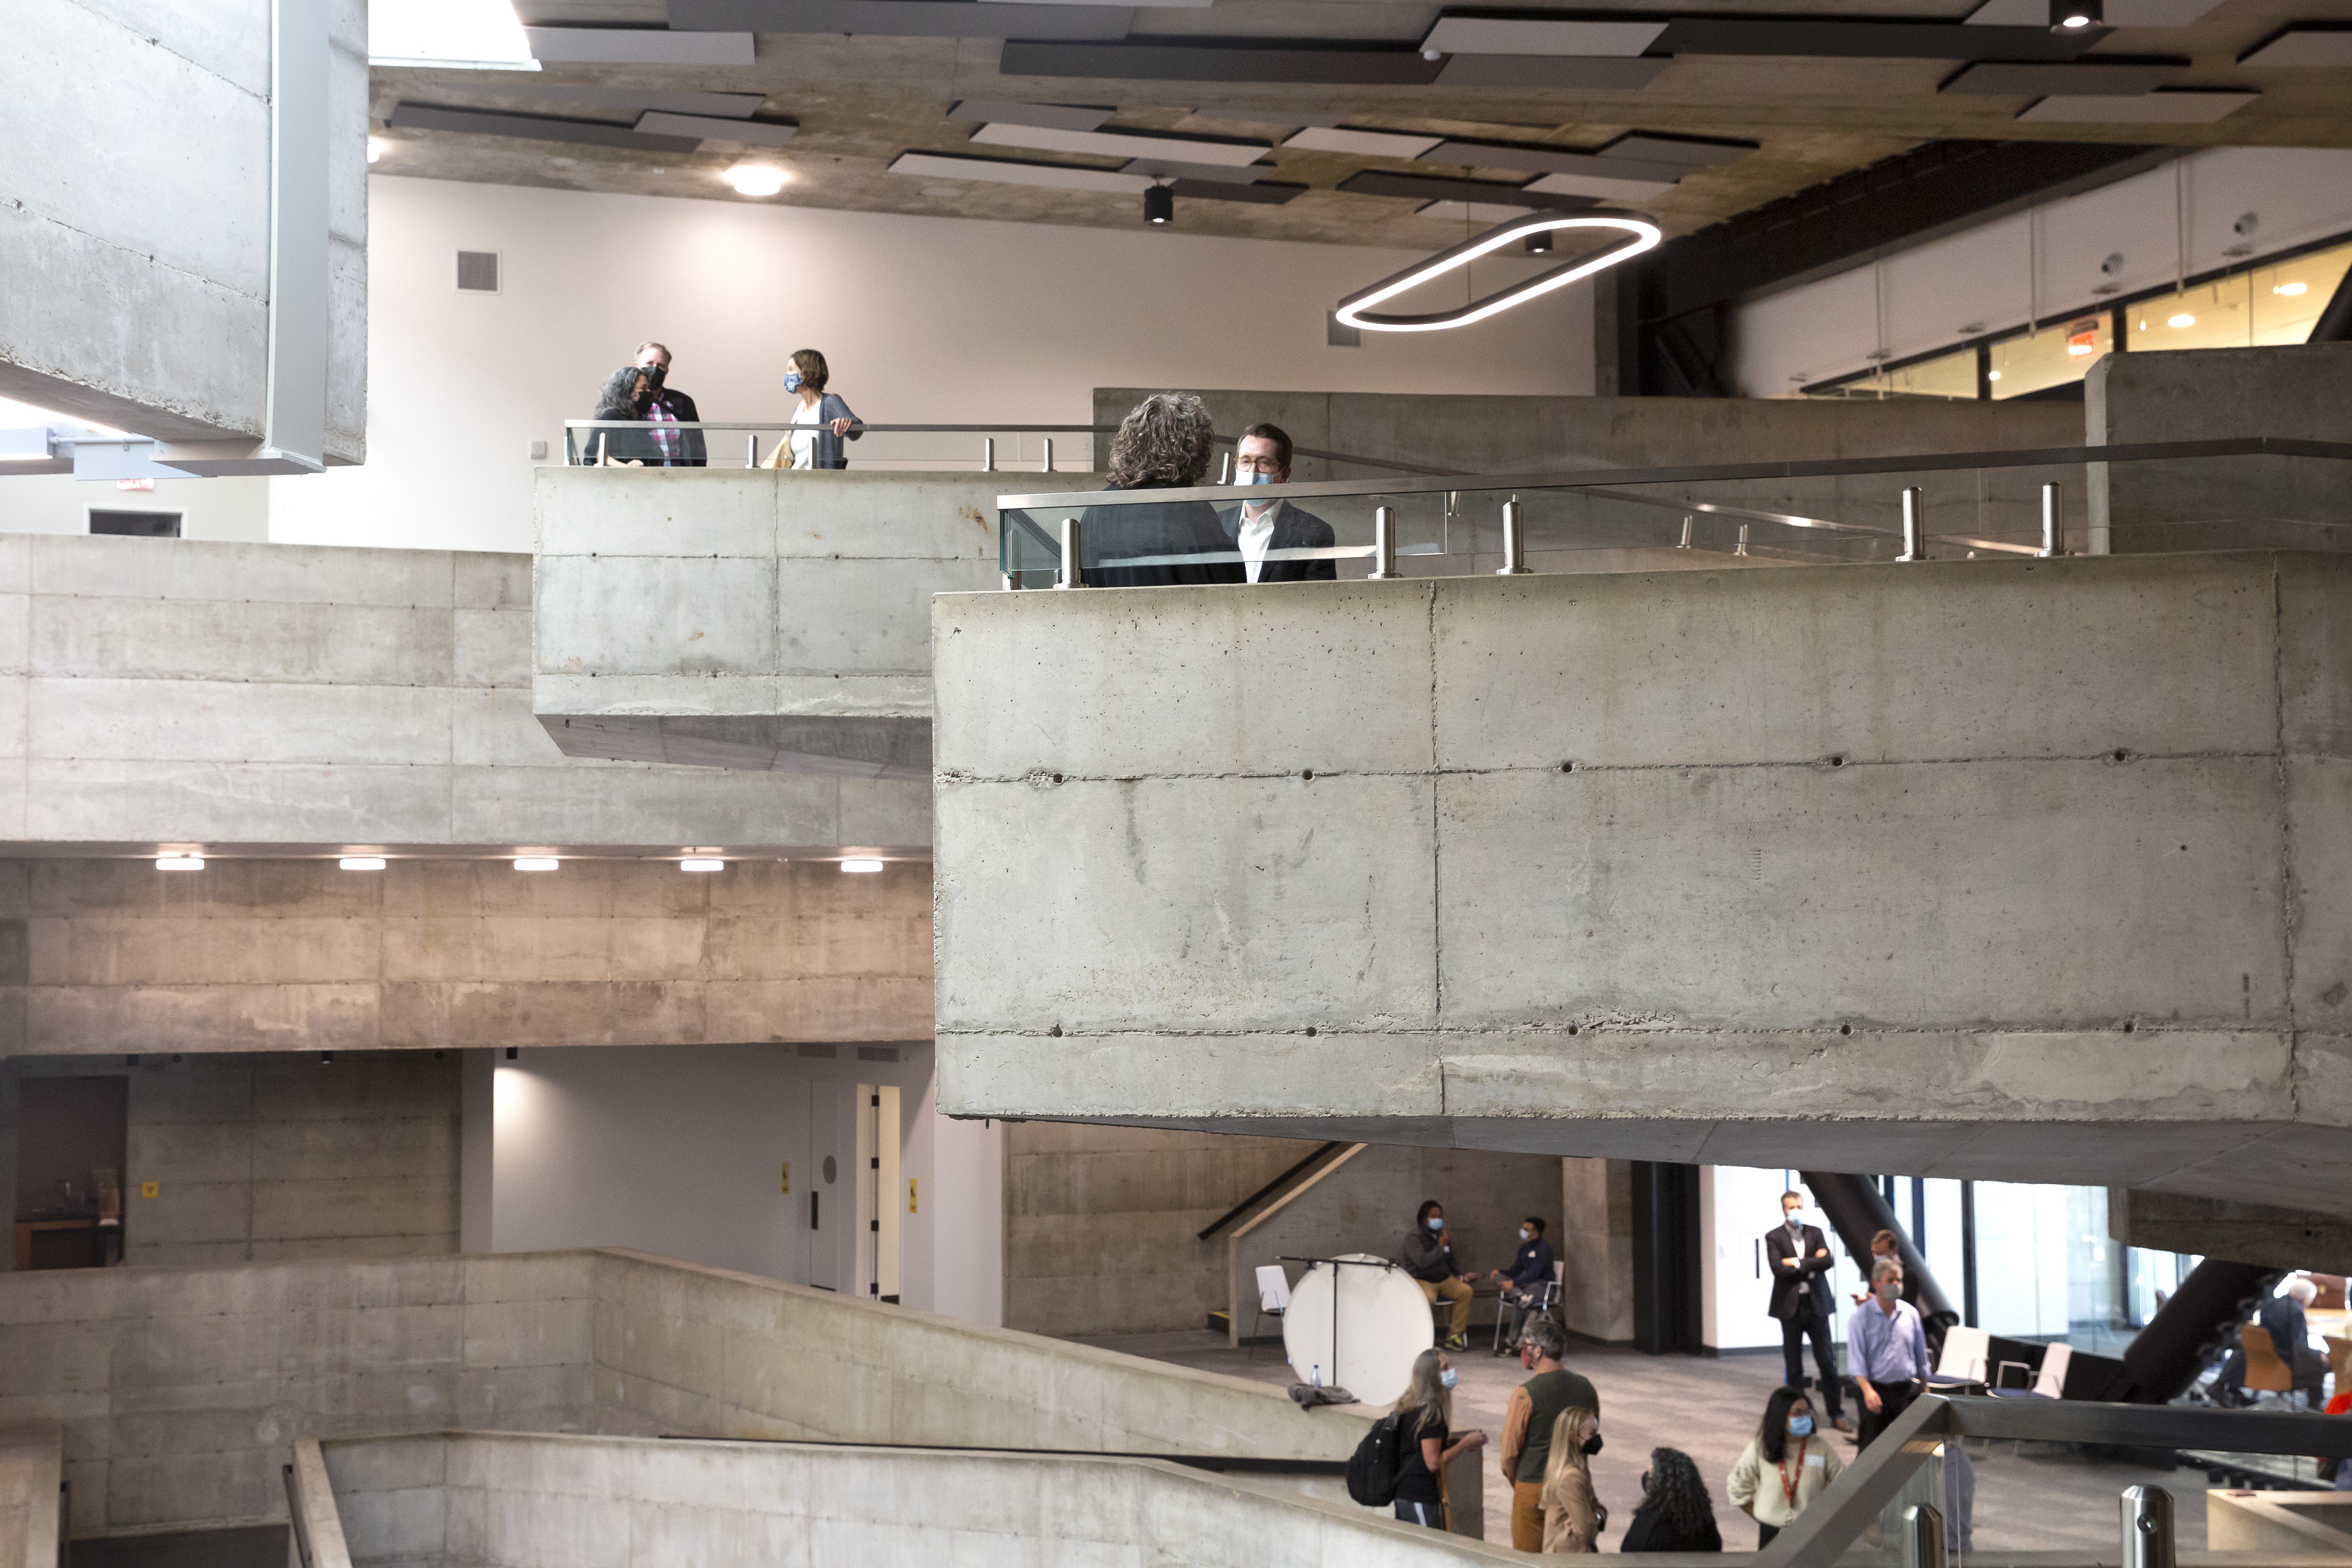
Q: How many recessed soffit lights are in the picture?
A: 5